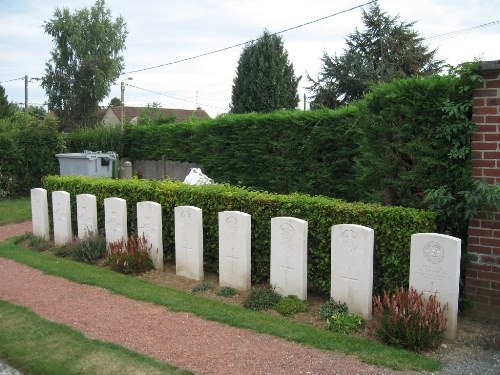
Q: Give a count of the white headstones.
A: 10